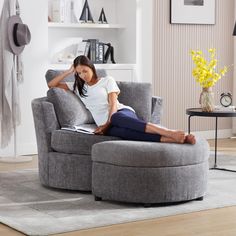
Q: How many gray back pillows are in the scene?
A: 3